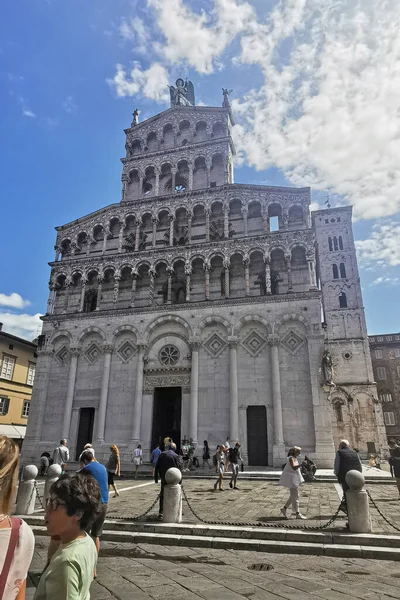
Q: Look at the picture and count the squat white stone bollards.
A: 4